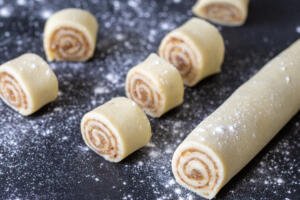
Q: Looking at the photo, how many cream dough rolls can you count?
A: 7